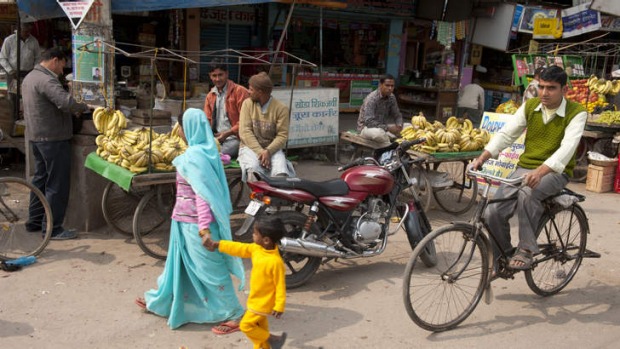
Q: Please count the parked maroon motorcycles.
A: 1